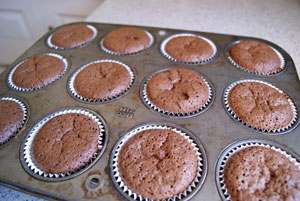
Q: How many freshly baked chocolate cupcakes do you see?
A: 12